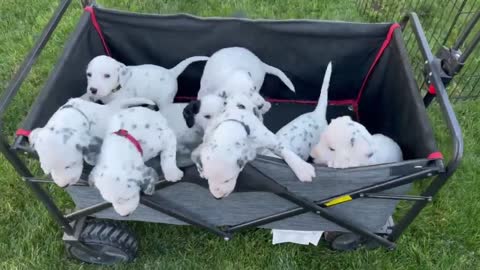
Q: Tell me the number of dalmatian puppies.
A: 8